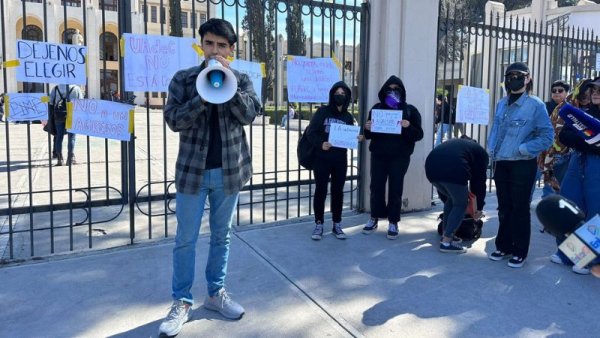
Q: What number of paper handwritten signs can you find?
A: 9